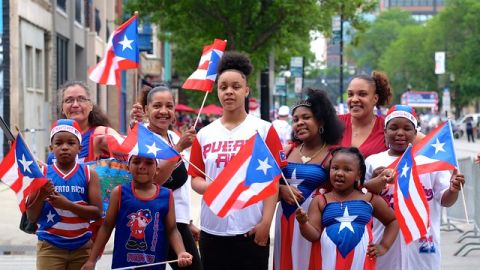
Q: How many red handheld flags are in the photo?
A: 7